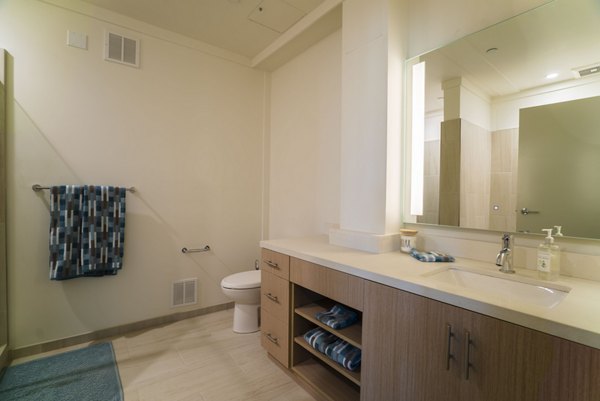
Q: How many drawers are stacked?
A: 3